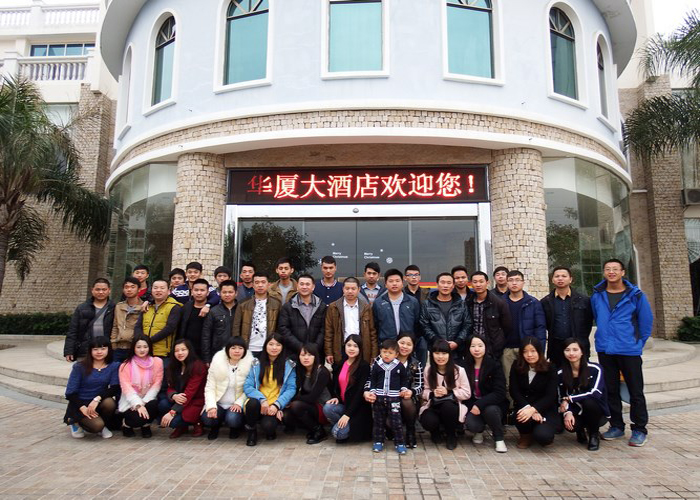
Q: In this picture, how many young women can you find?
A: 12